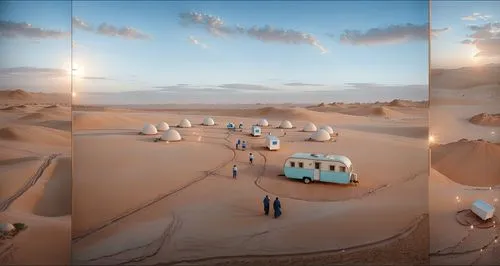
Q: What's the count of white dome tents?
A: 10